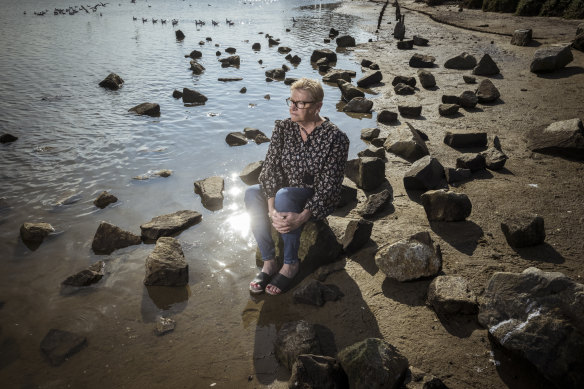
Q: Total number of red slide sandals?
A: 0